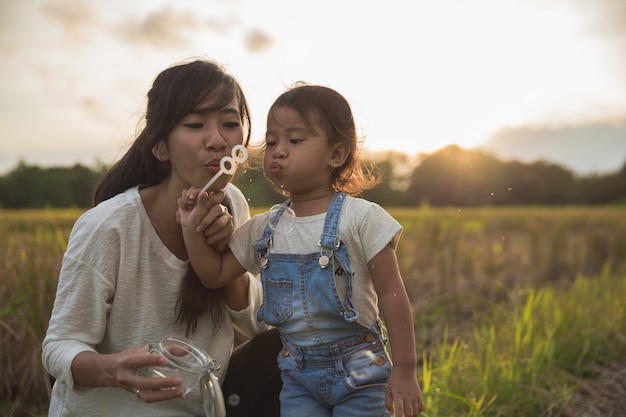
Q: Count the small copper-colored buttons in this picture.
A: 3